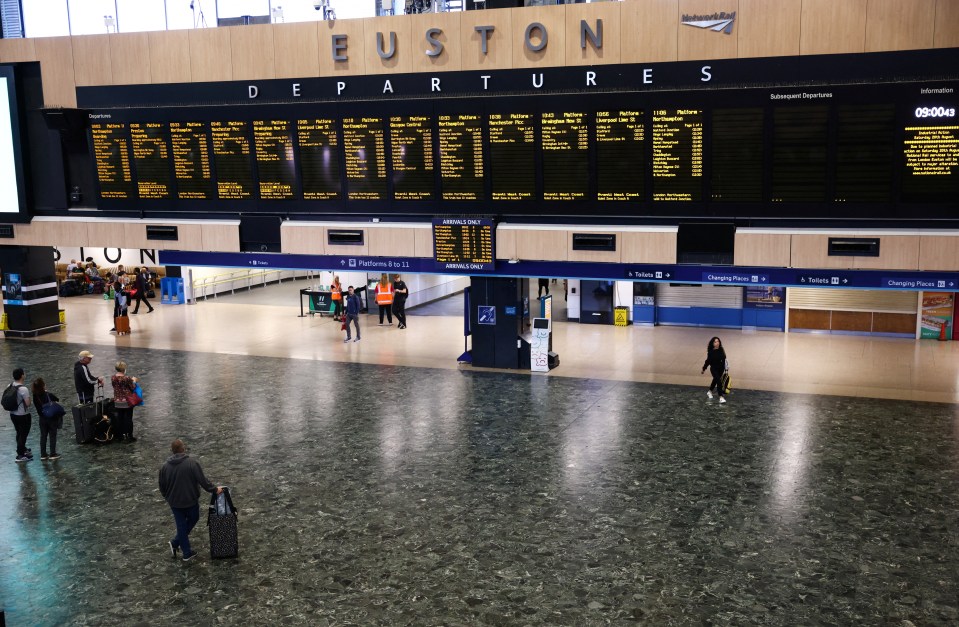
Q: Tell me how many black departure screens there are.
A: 3